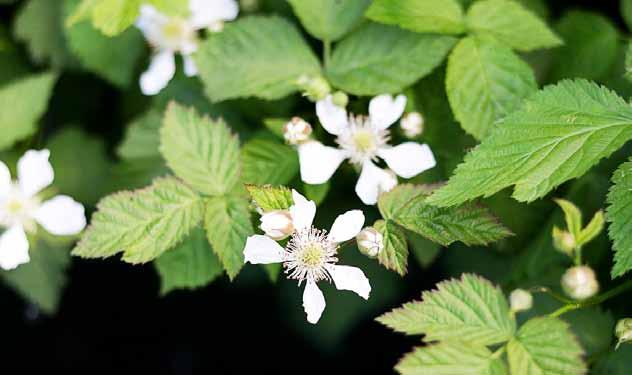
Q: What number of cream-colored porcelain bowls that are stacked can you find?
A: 0